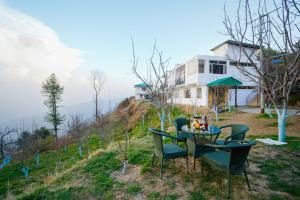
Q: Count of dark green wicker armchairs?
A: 4